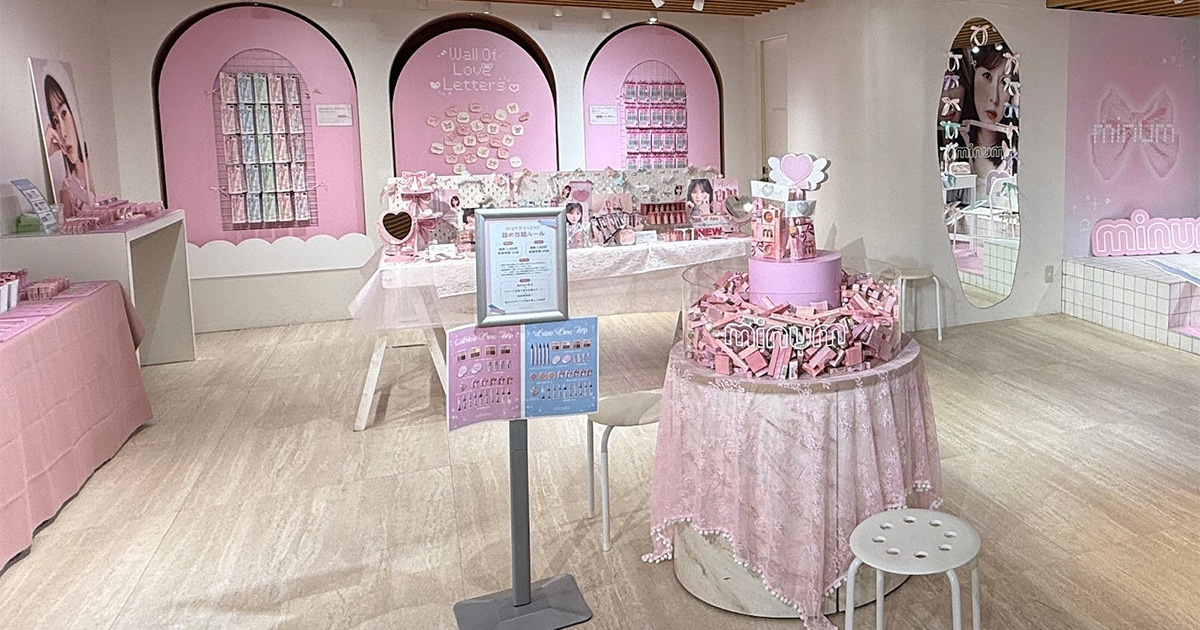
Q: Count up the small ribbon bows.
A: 15